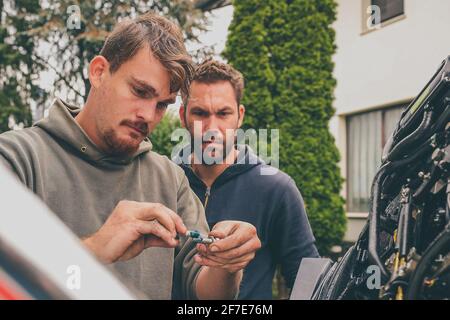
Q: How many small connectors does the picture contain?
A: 2